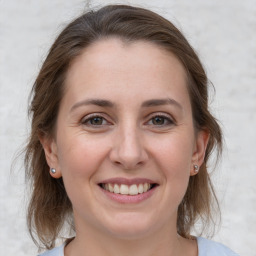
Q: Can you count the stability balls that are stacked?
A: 0